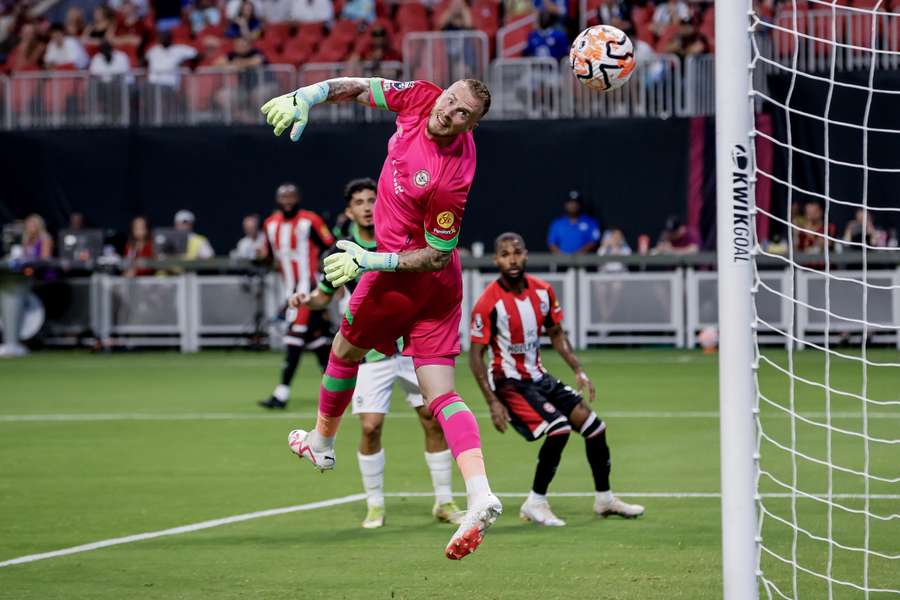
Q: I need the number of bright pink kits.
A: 1